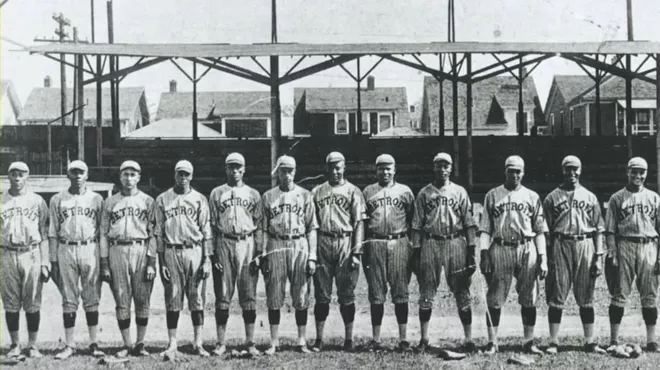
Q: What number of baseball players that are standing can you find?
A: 12